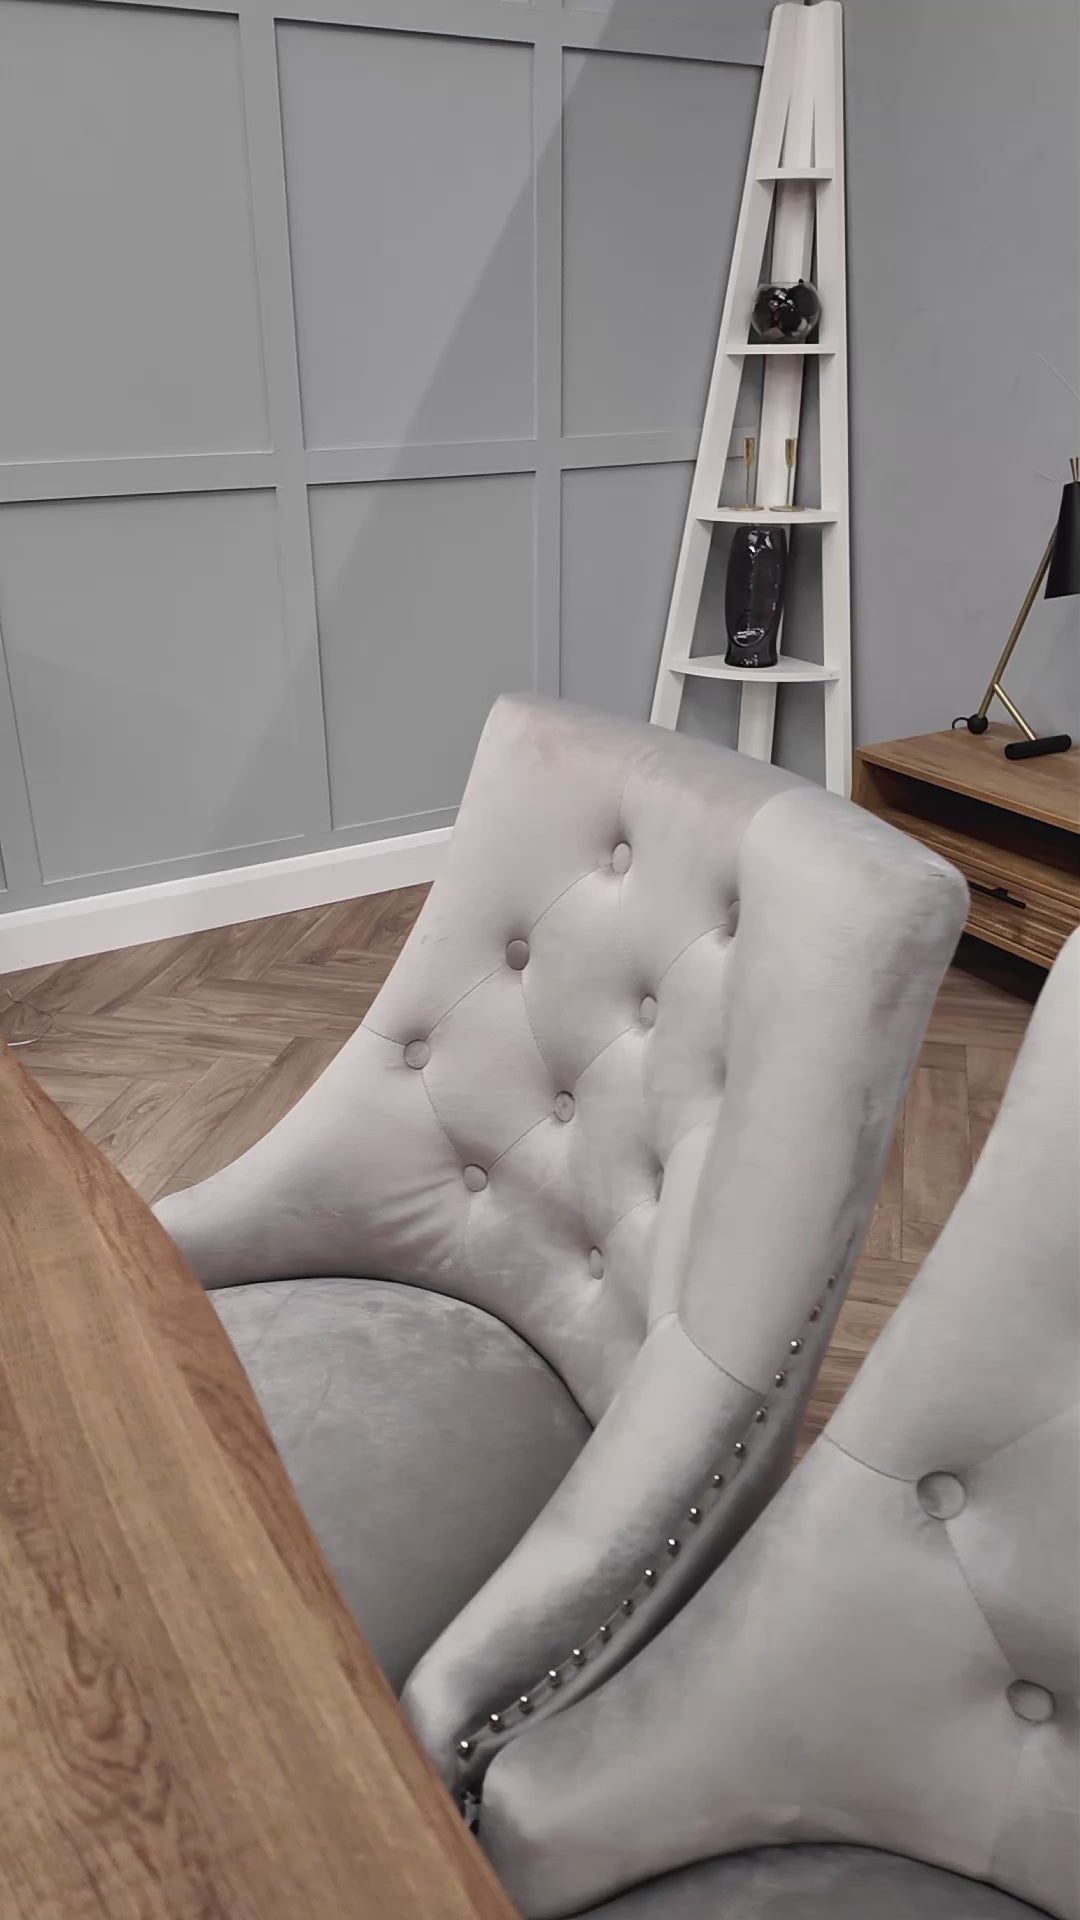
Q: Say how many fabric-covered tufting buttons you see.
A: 11